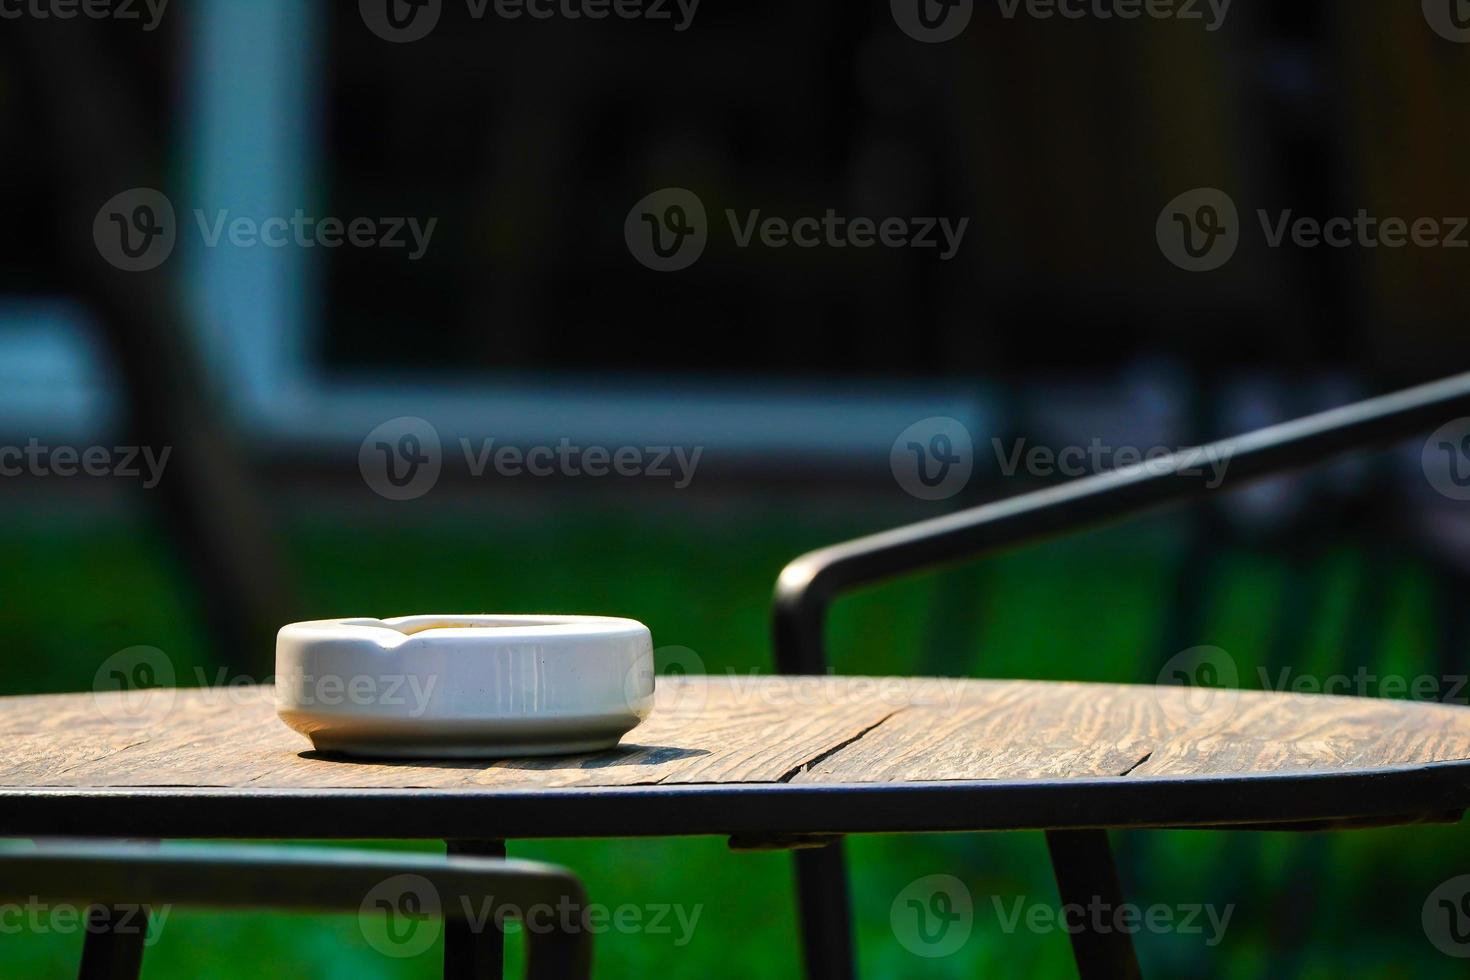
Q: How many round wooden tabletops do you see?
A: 1